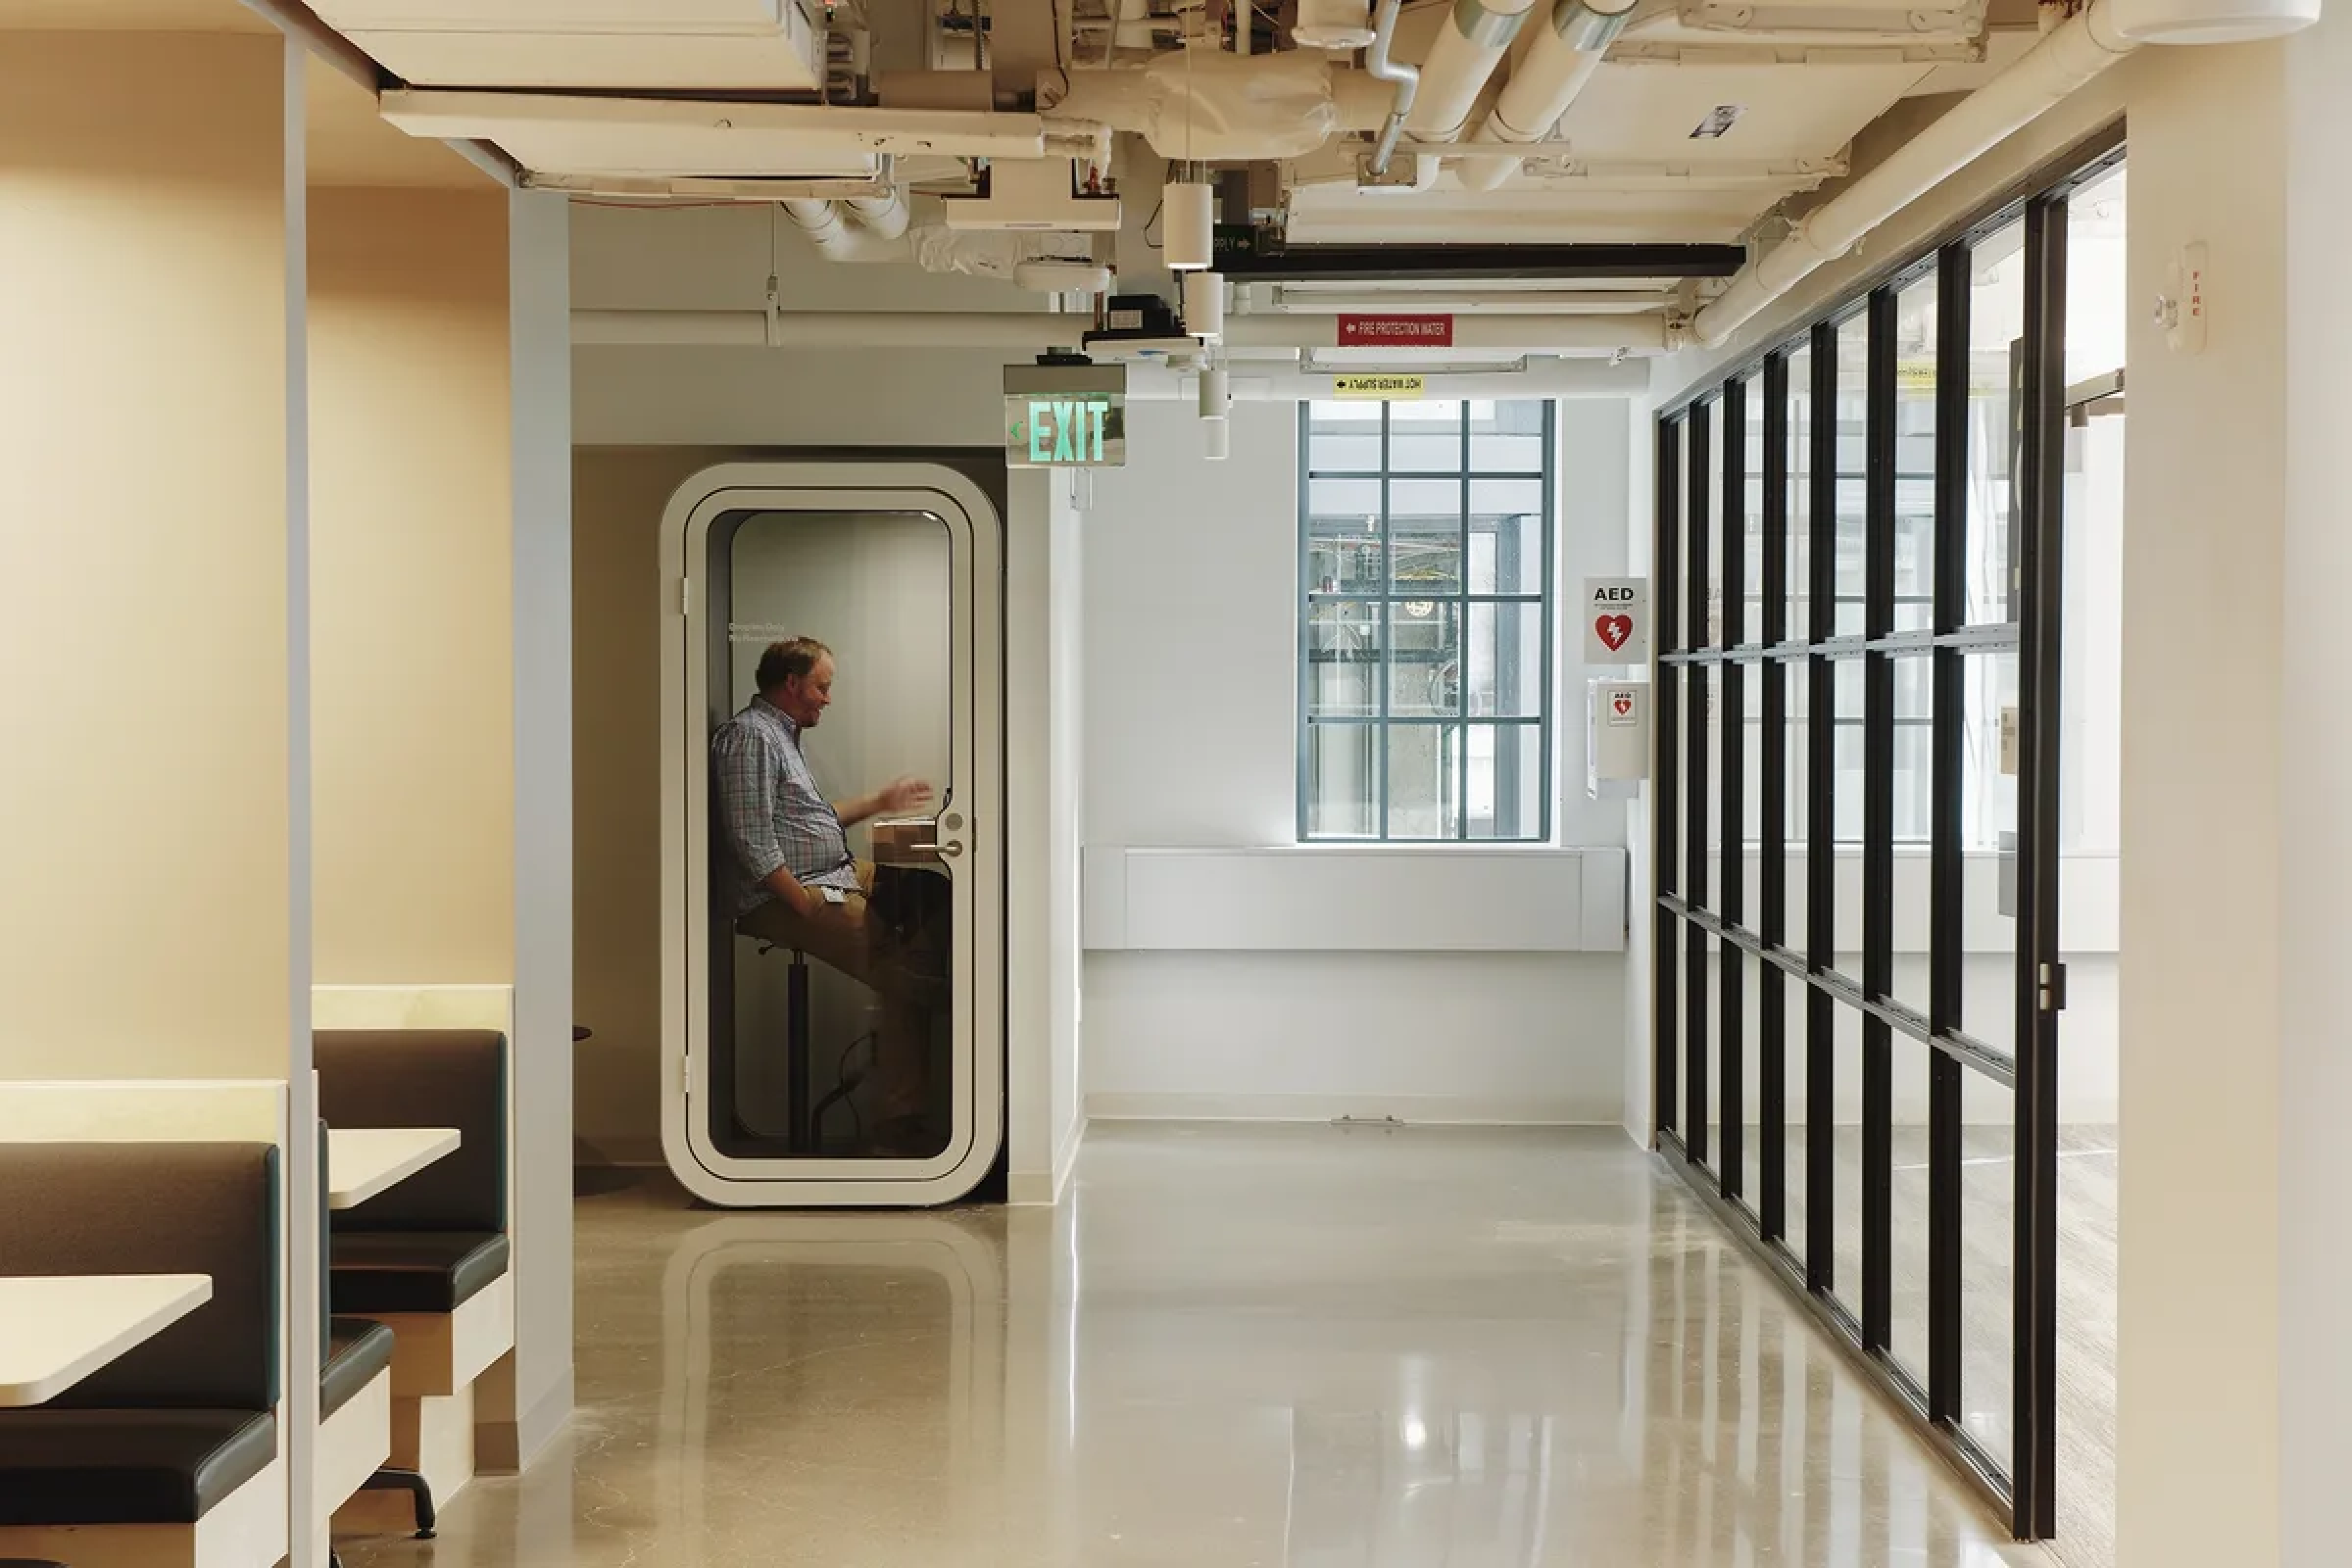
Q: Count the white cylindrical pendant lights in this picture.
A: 4